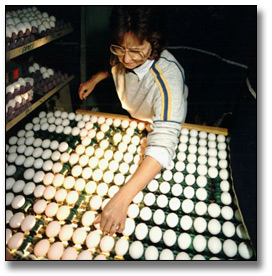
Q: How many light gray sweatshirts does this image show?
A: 1